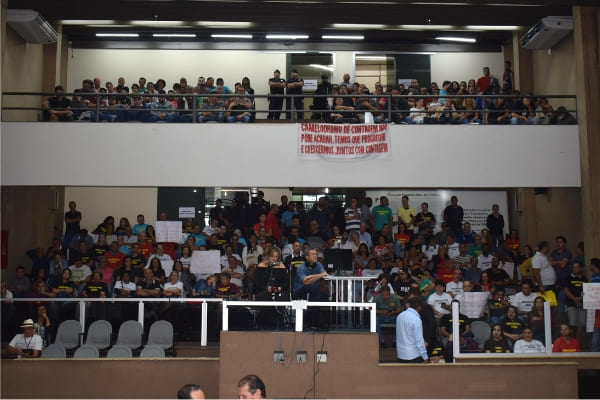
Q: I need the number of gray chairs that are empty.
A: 9